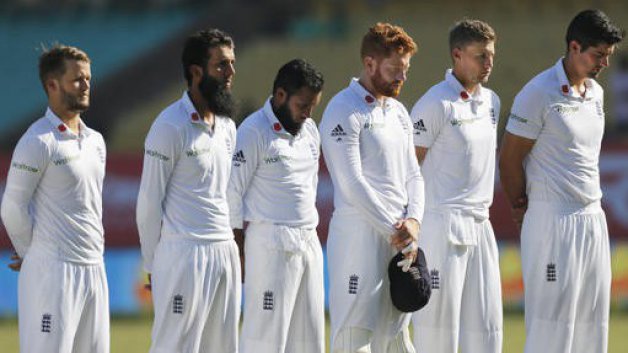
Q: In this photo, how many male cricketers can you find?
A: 6